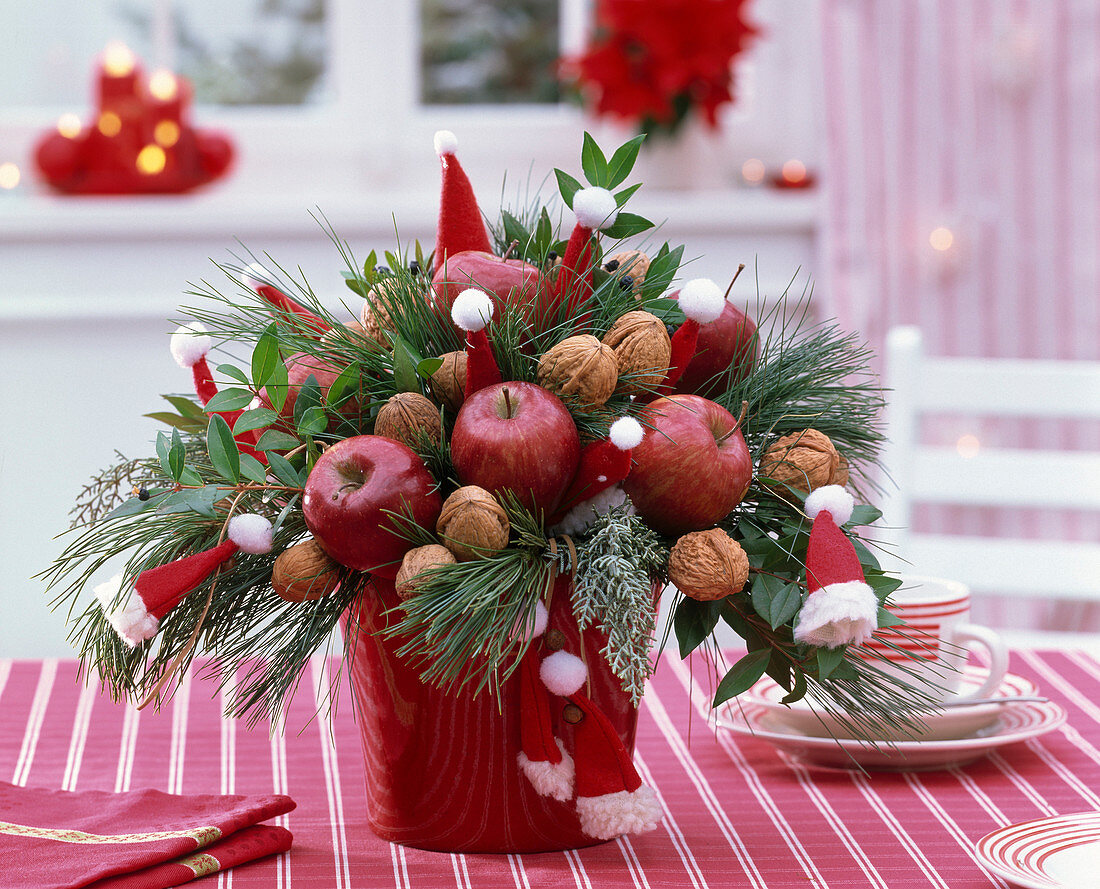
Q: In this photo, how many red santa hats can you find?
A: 11